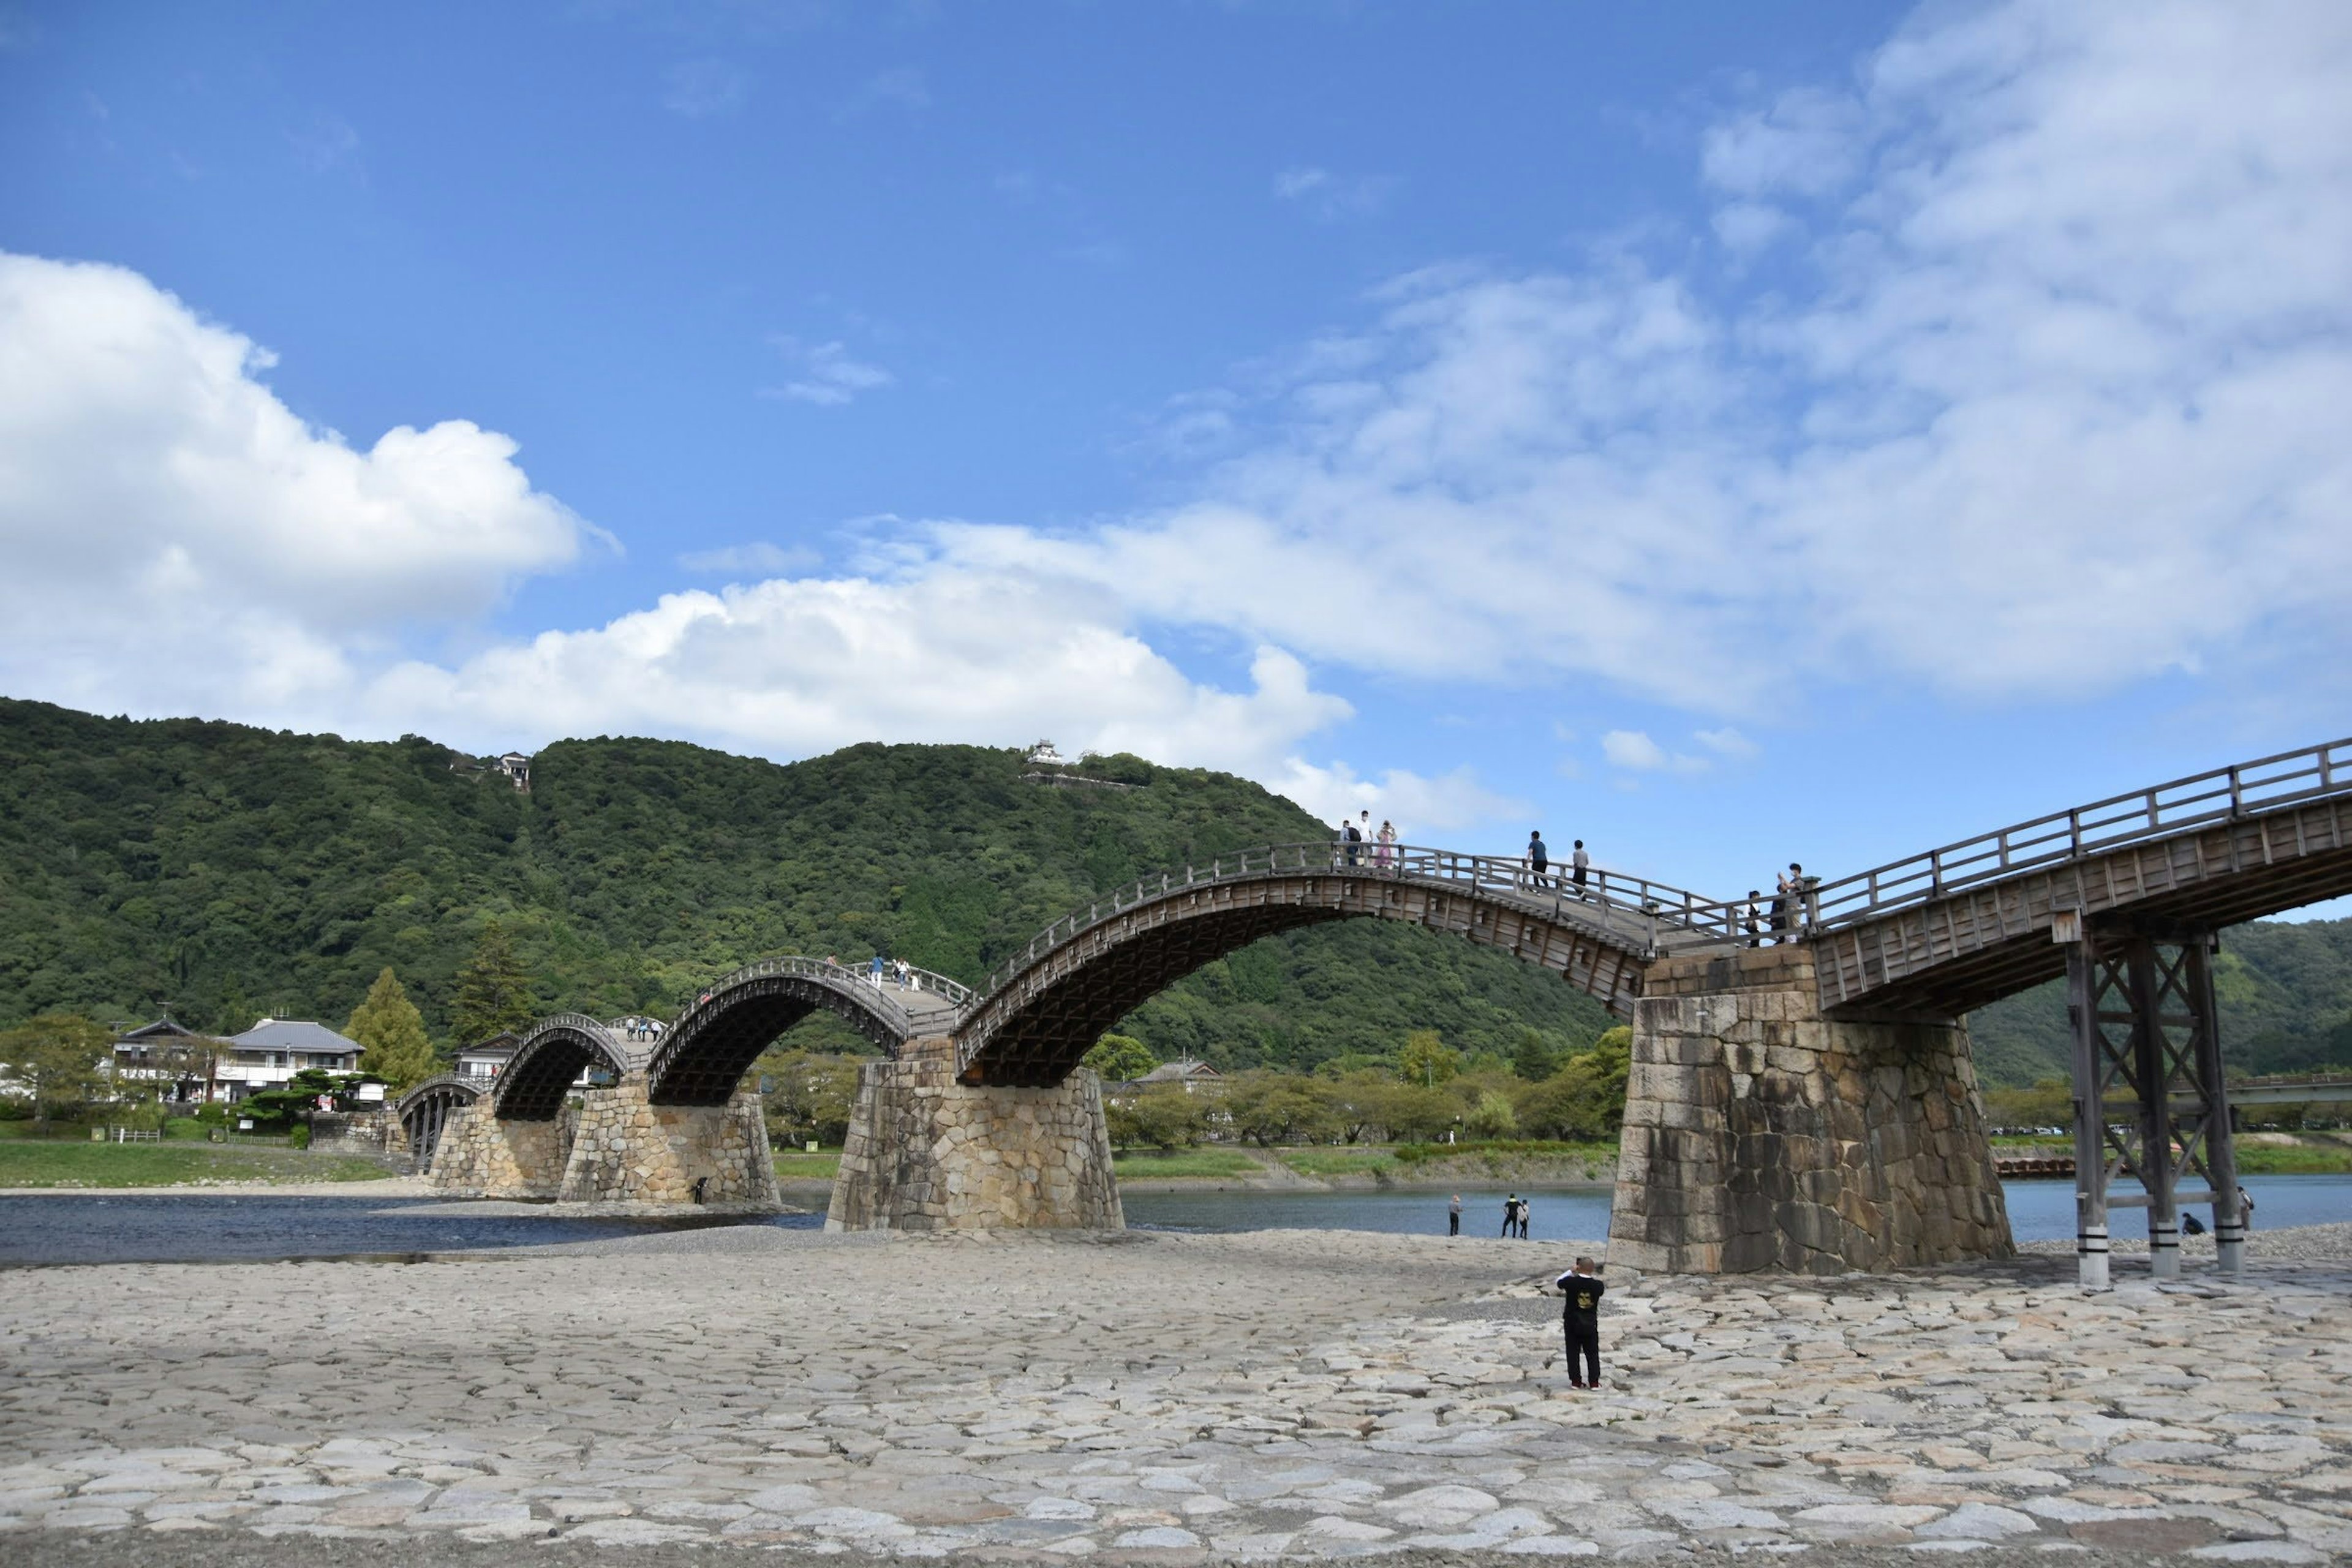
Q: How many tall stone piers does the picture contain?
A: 4